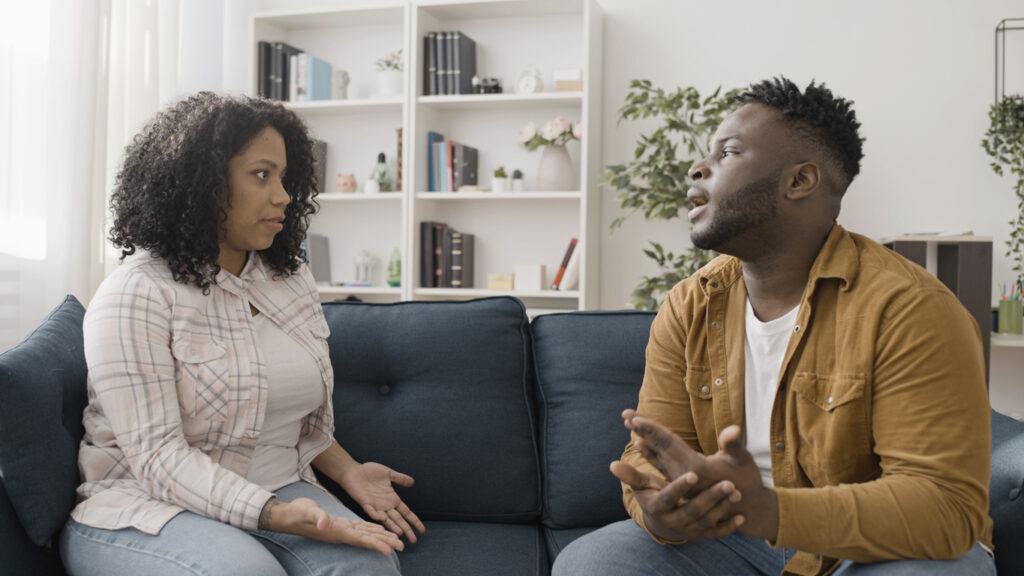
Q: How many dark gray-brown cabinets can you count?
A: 1